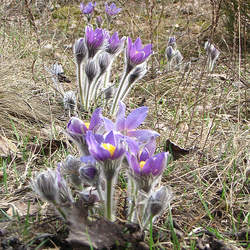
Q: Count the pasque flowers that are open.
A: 9